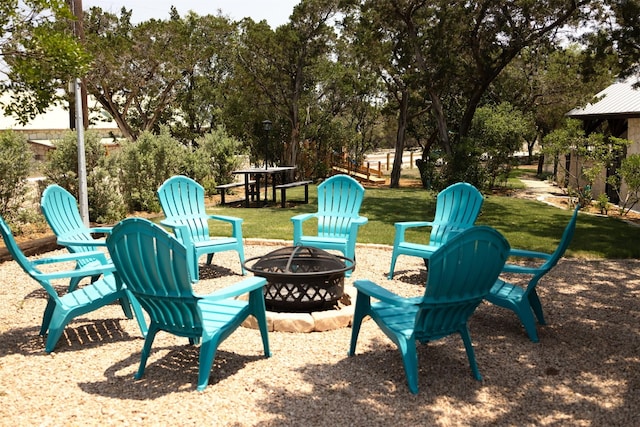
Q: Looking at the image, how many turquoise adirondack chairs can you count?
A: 8